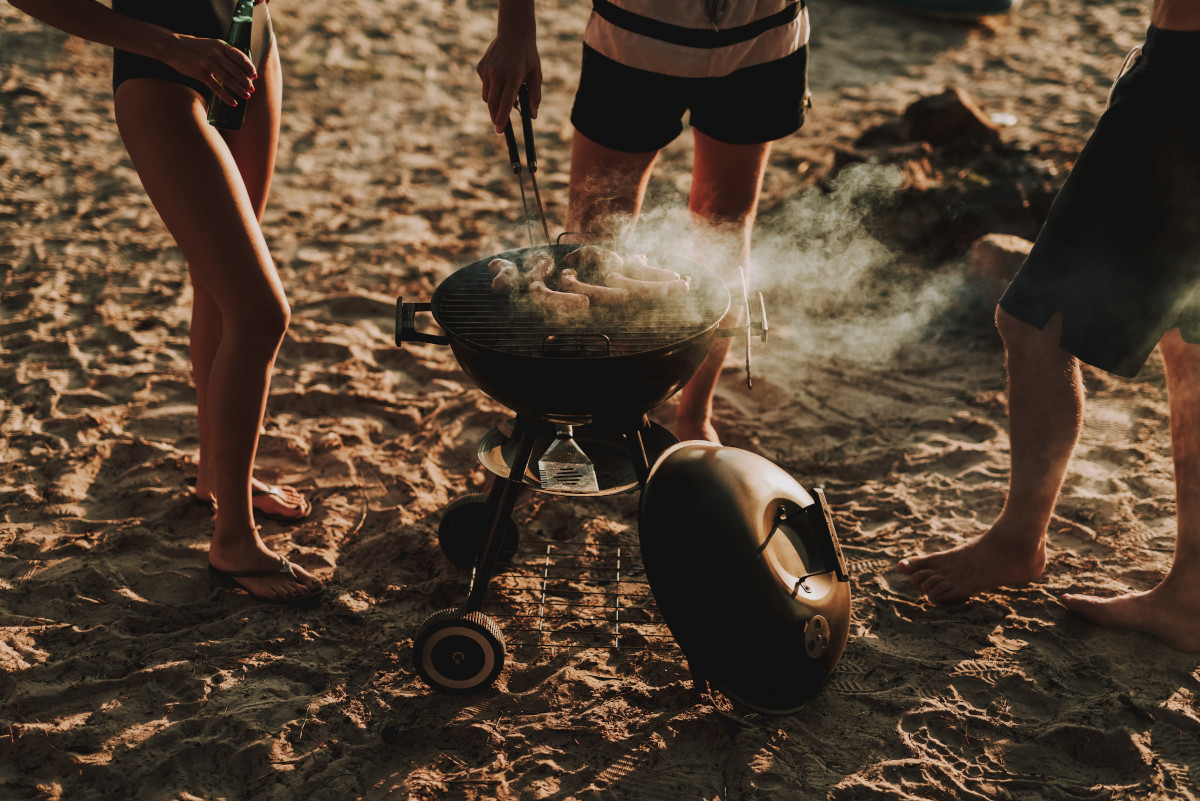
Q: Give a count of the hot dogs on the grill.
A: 7